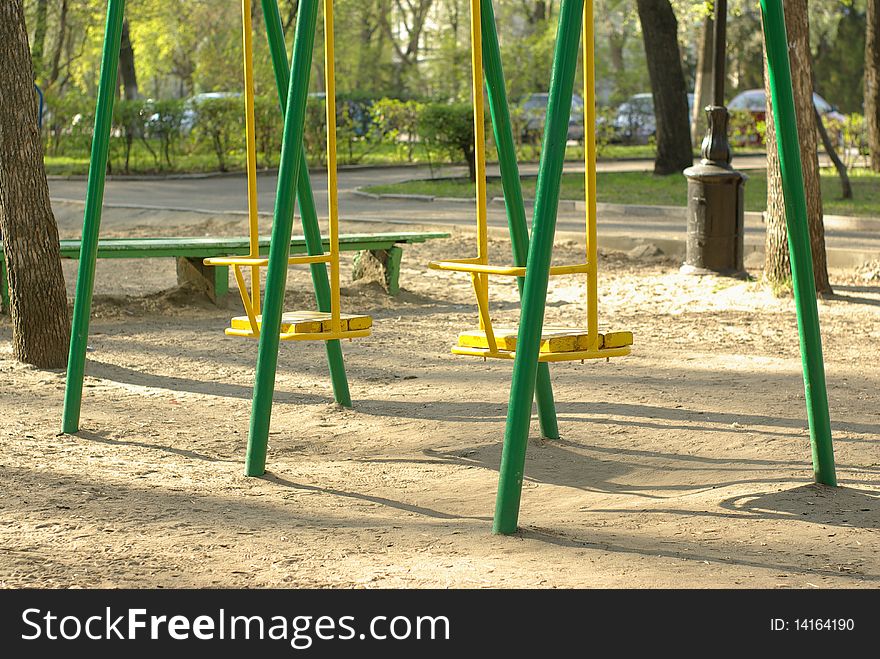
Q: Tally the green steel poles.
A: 6